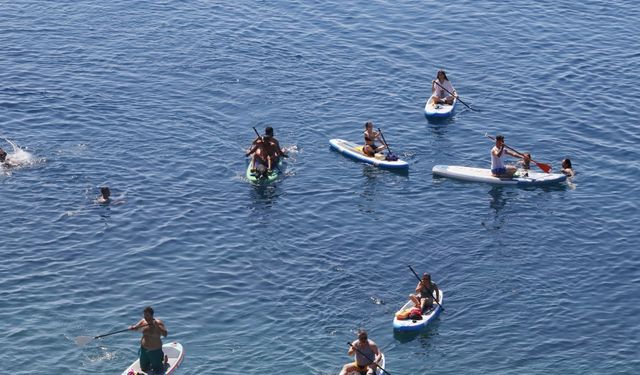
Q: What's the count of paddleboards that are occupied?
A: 7